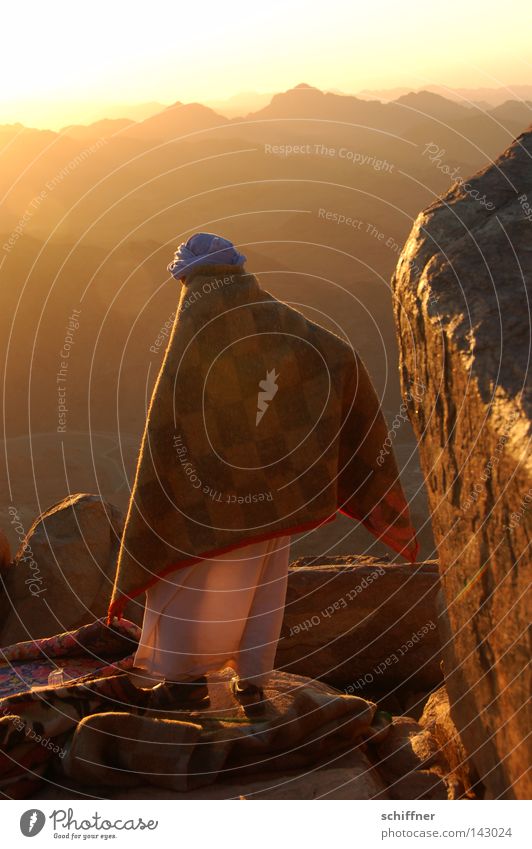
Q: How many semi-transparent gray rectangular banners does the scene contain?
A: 0